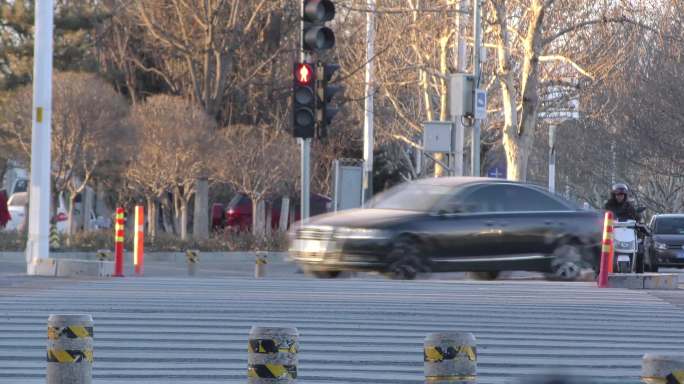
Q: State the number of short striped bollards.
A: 7